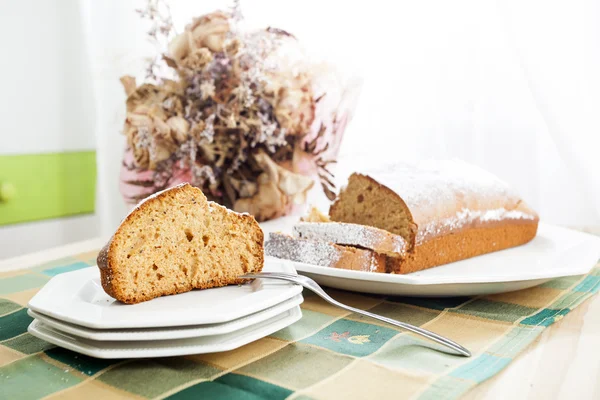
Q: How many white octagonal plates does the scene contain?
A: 4